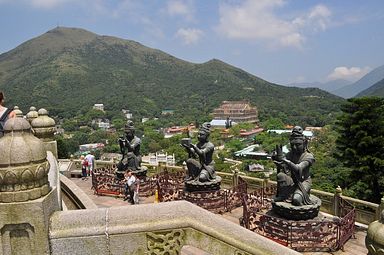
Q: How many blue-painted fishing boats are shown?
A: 0